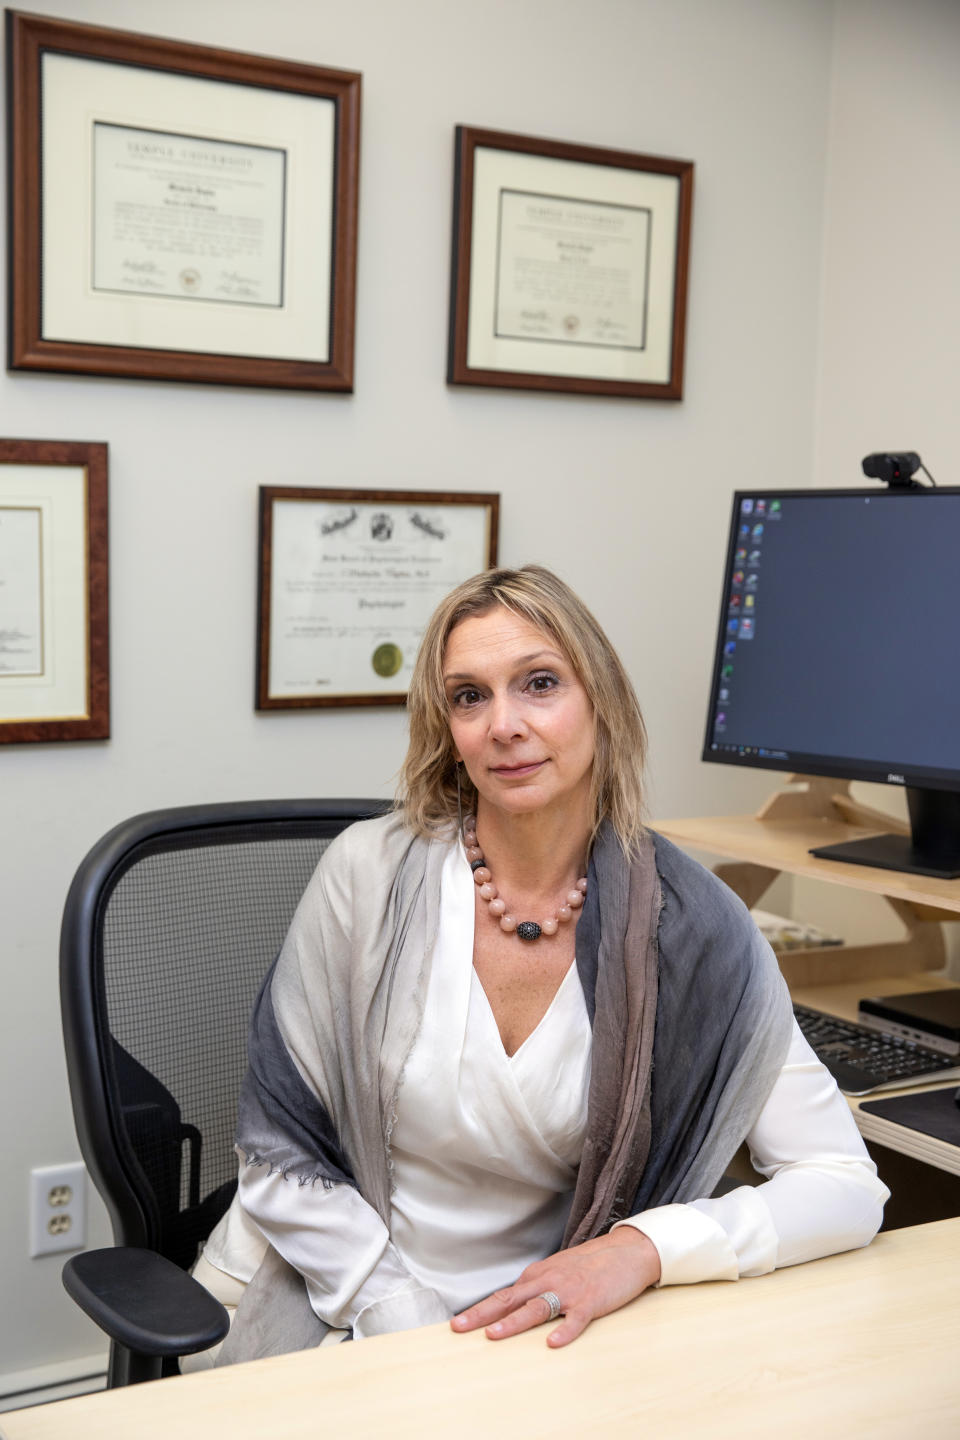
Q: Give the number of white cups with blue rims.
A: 0